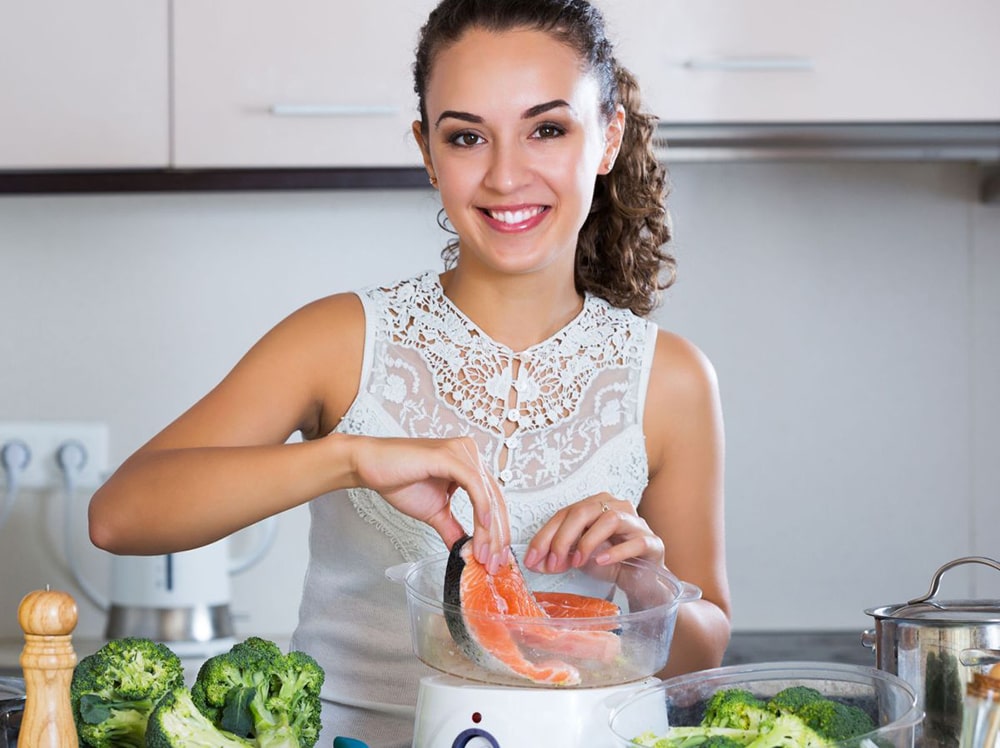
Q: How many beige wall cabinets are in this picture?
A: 3